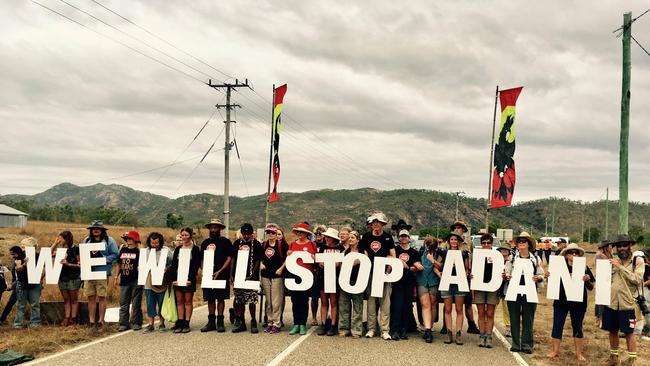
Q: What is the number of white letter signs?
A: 15